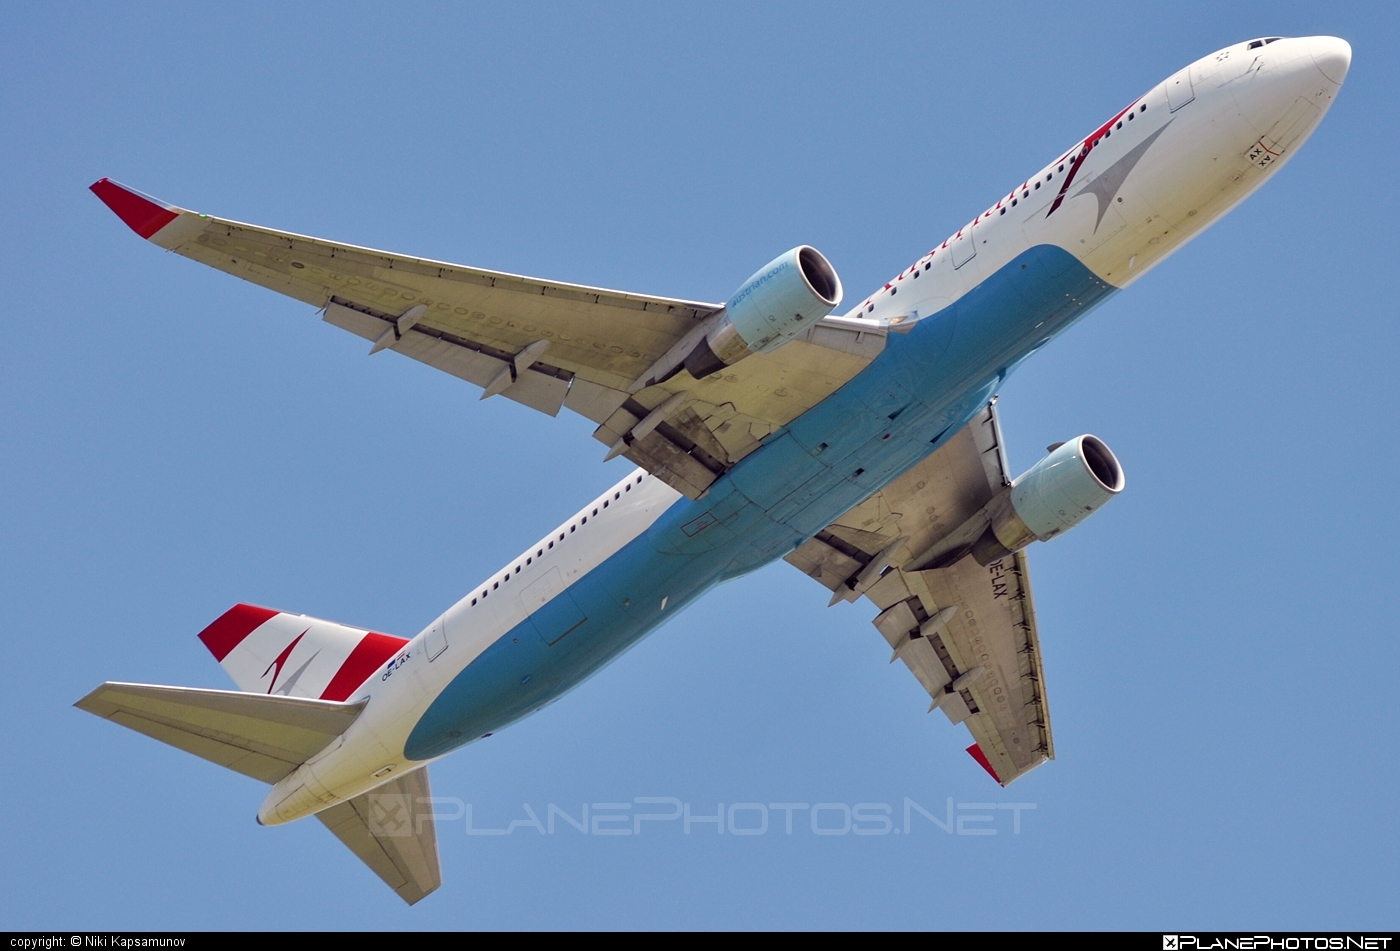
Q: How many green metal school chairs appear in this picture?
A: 0